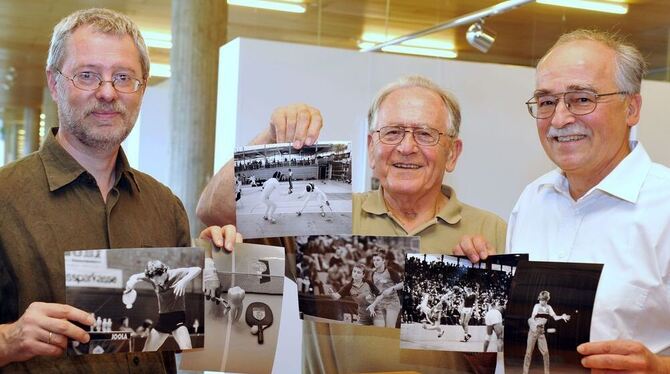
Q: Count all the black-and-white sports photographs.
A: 6